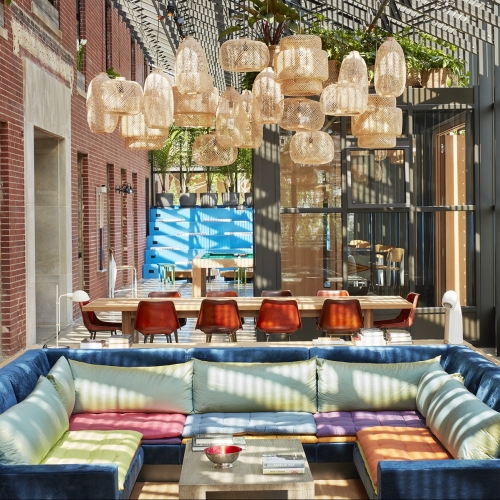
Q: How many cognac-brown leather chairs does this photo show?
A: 10